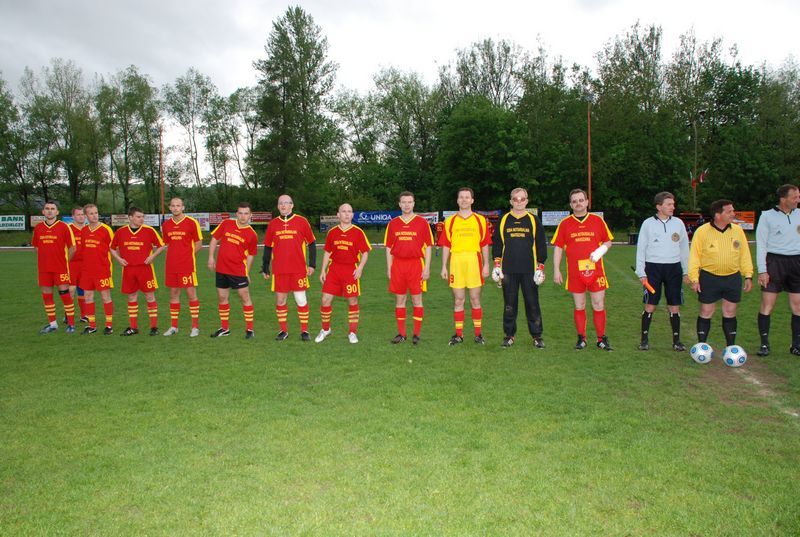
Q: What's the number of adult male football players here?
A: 12